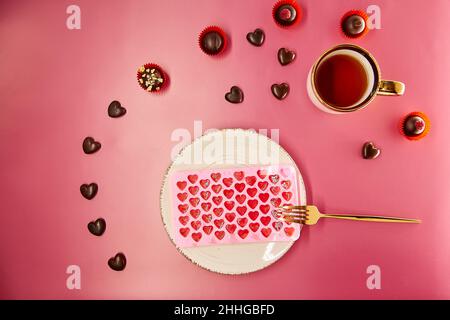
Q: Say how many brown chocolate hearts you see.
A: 10